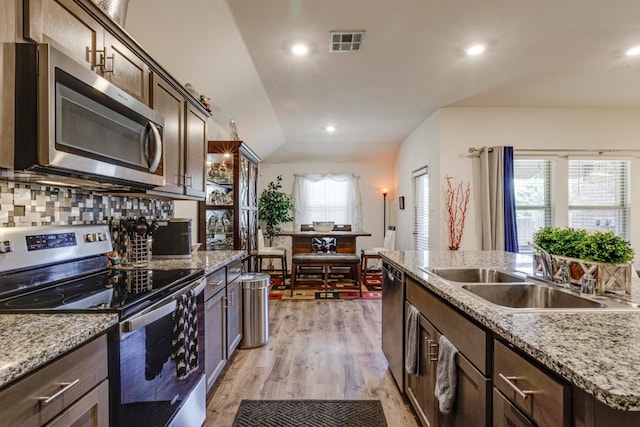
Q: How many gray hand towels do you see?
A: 2